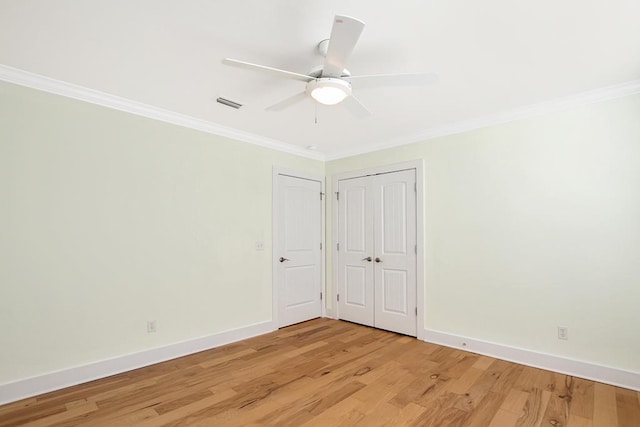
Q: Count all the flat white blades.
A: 5